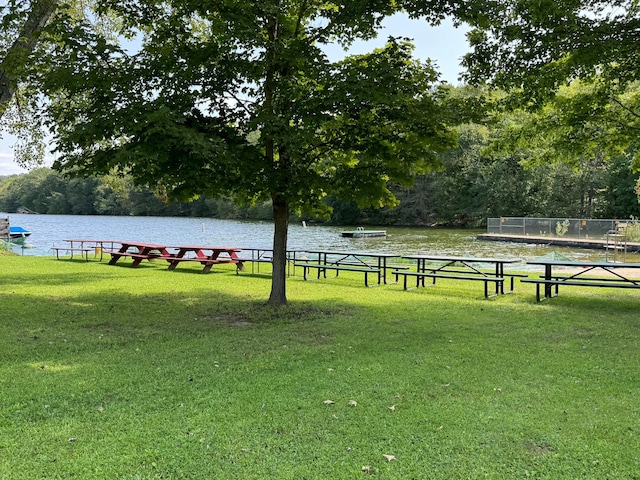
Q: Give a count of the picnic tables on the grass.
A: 7